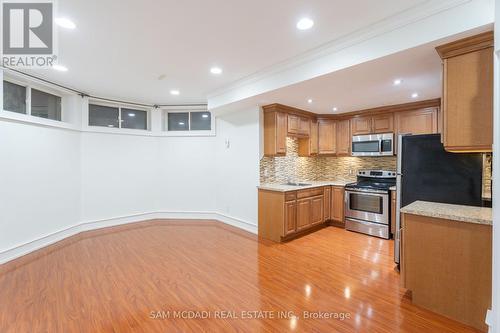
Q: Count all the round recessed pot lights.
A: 9